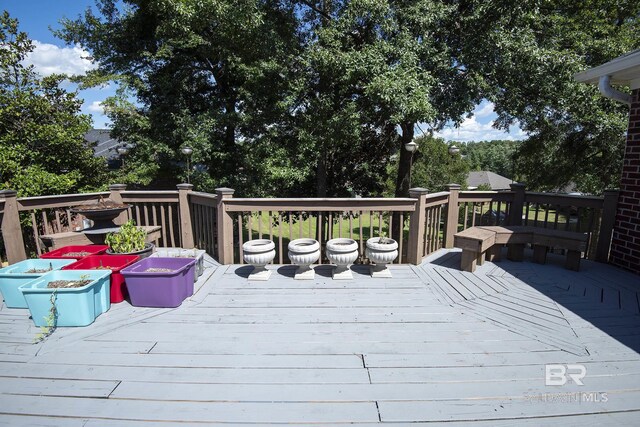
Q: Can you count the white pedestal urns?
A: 4